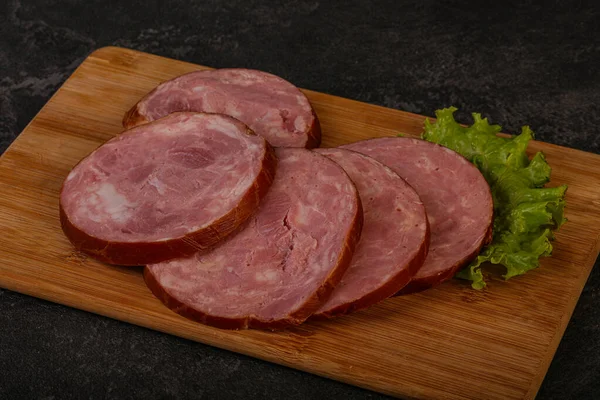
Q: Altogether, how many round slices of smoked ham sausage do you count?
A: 5